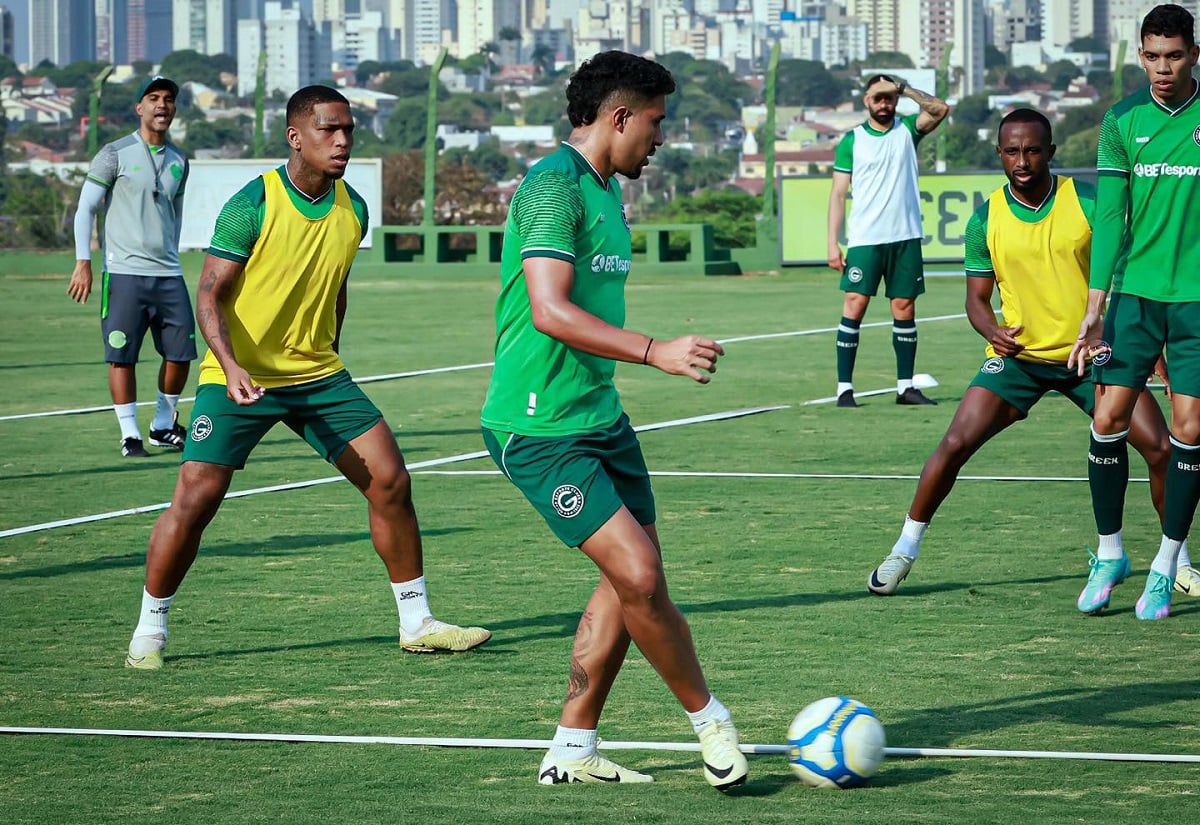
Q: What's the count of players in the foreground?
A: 4